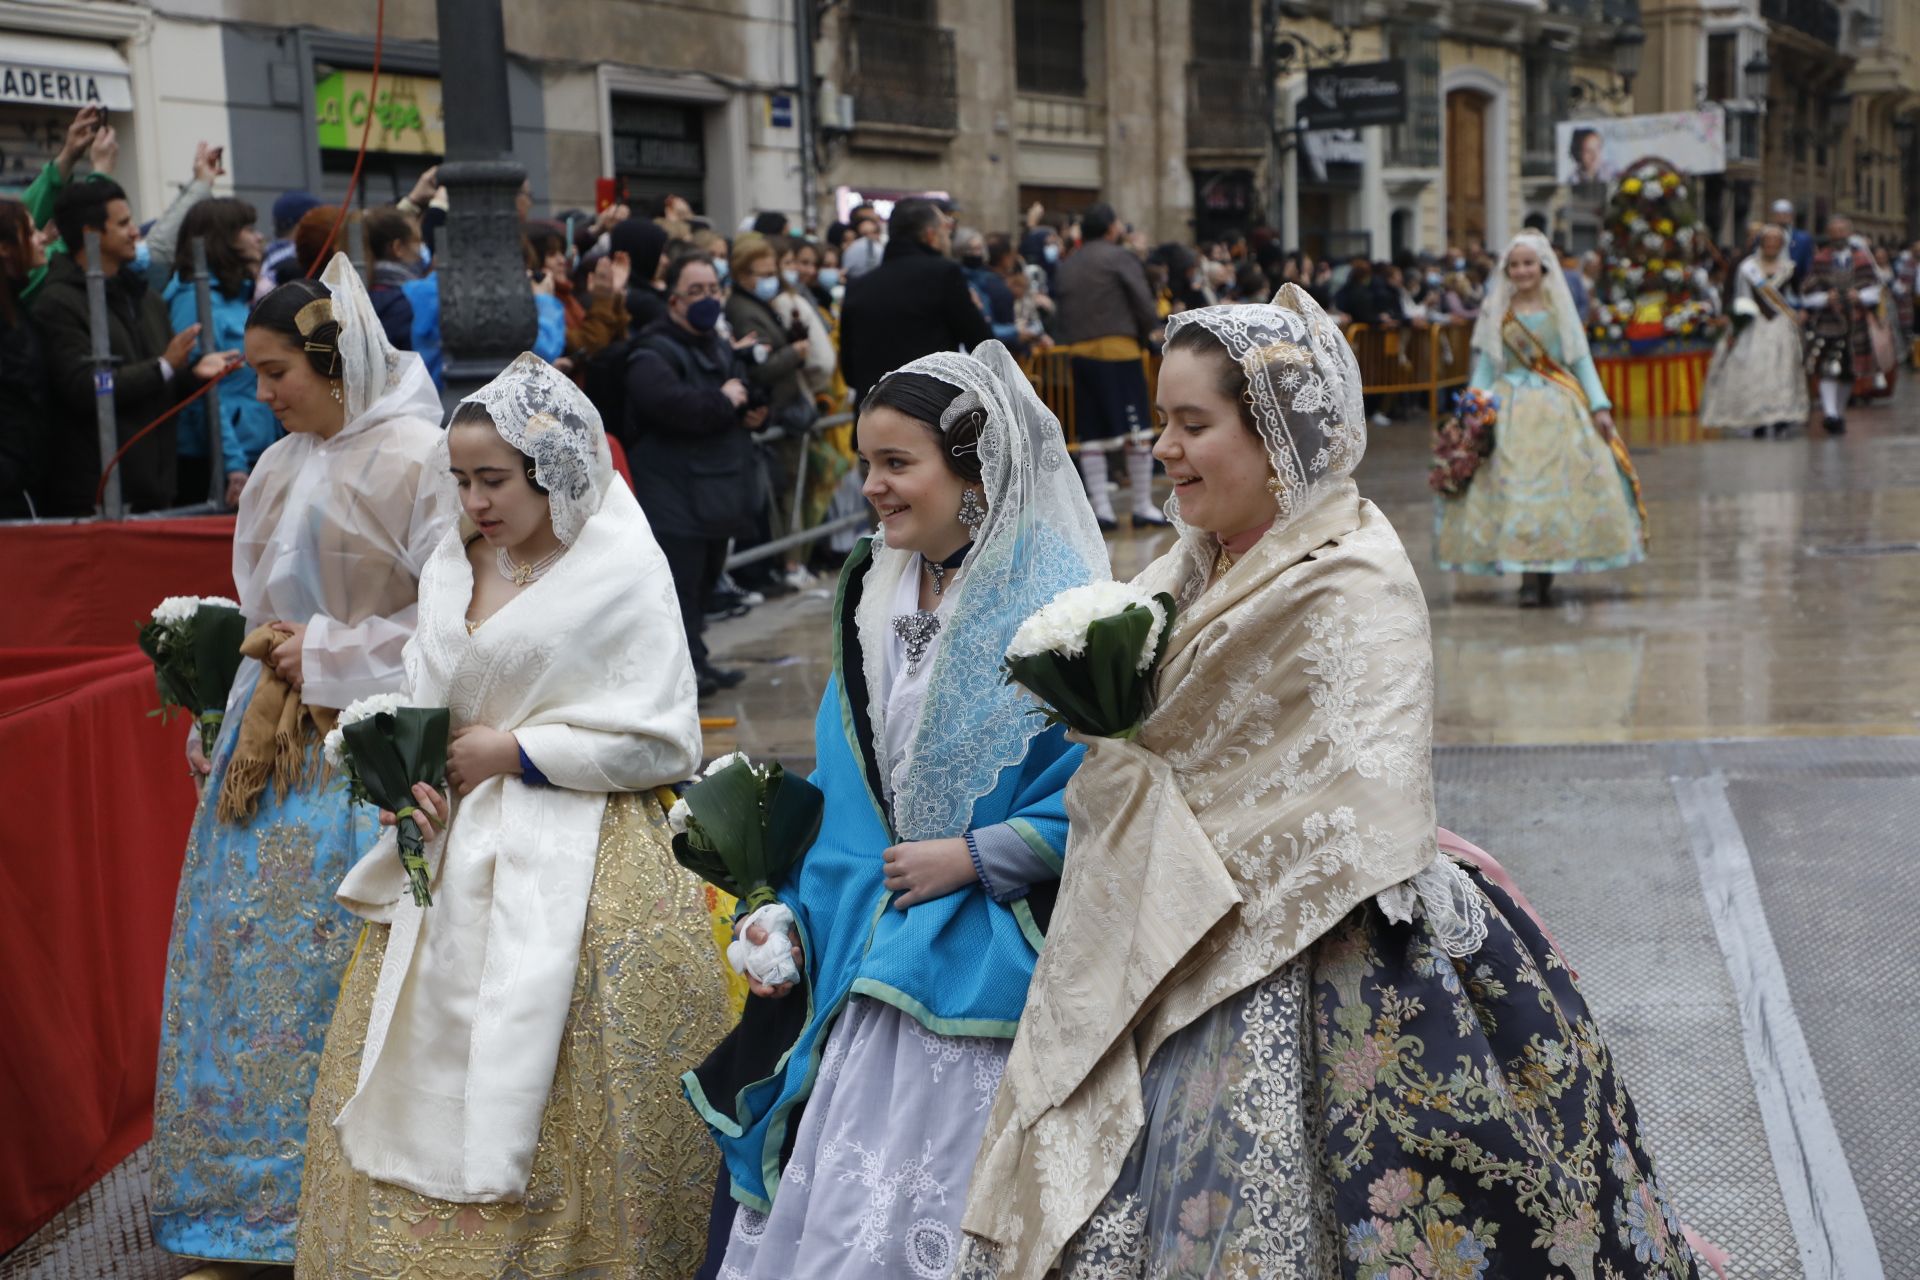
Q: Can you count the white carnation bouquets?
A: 4